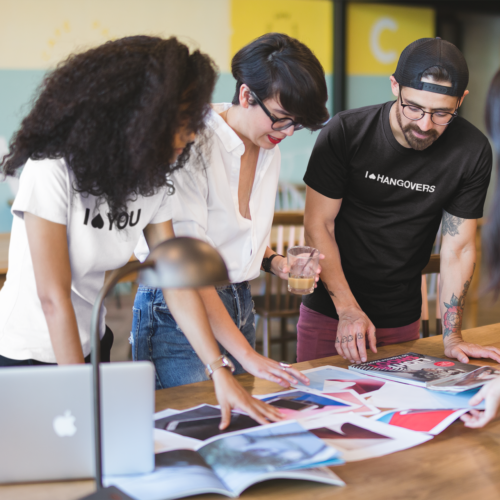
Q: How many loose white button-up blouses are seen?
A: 1